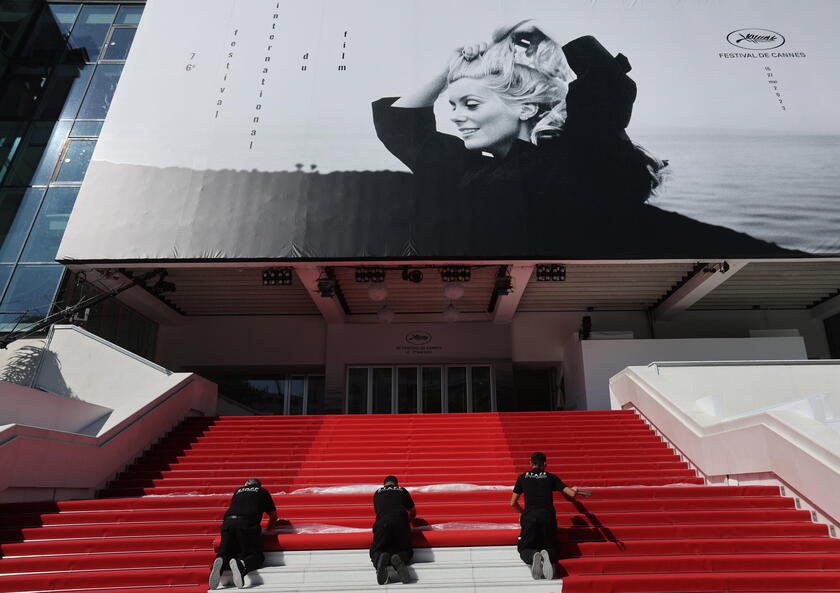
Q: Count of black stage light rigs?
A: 4